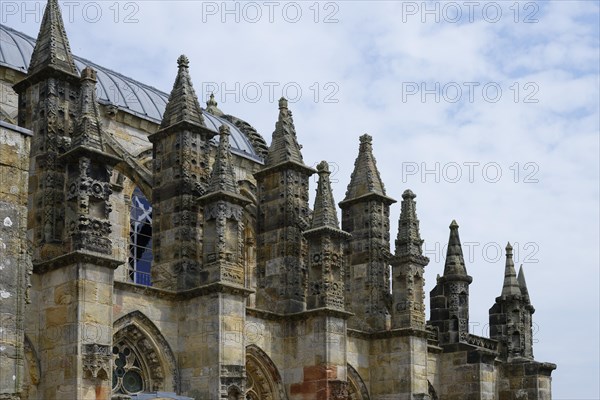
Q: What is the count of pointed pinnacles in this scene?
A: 11